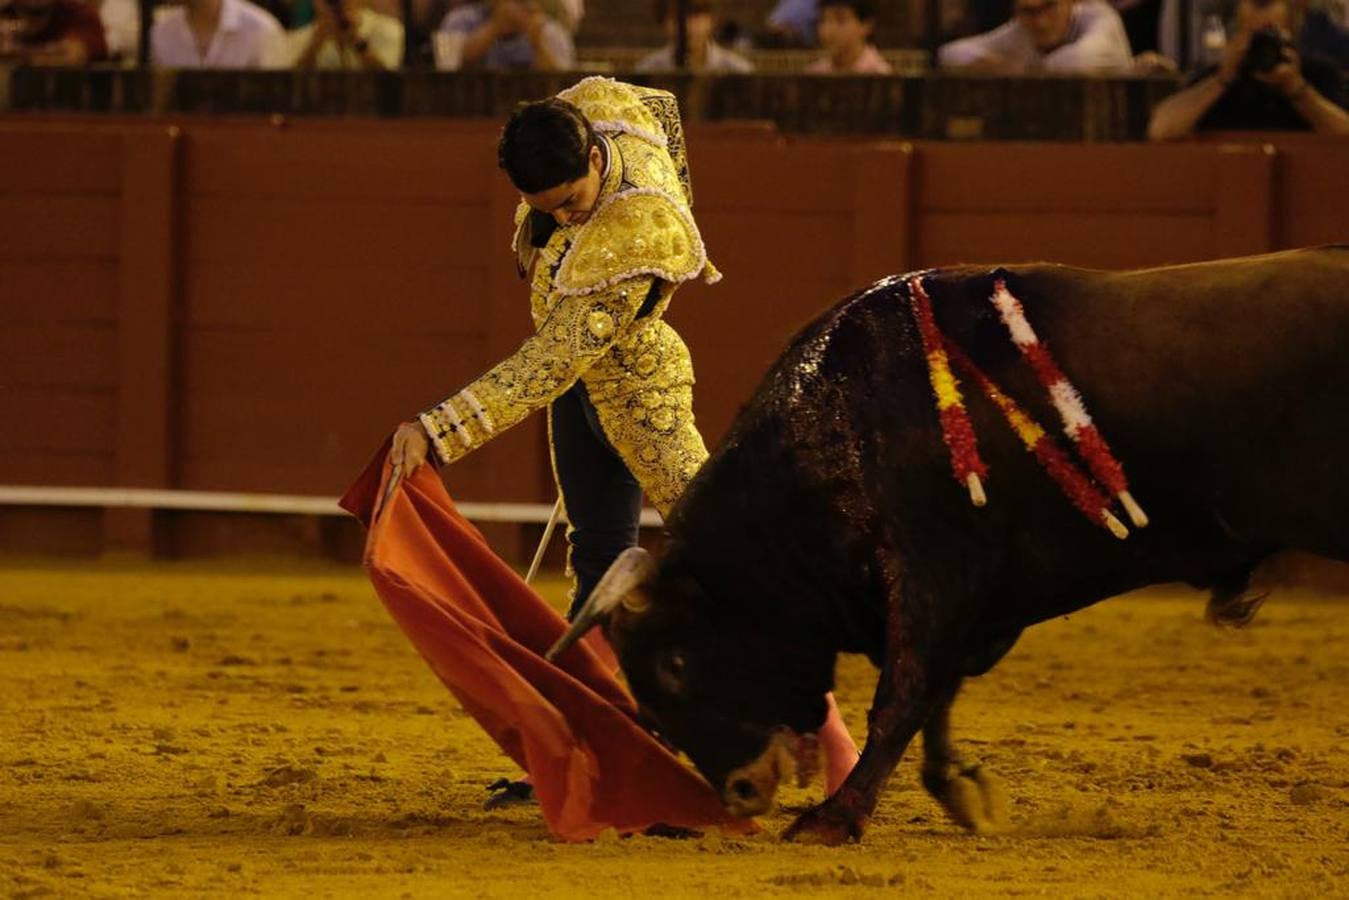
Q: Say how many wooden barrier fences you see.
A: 1